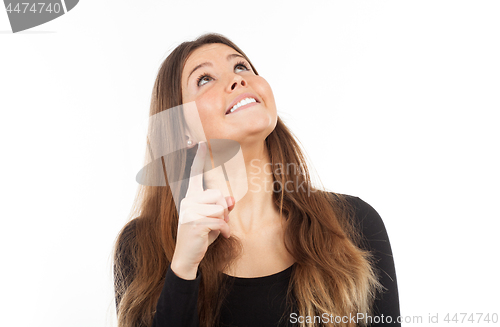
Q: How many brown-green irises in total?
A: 2